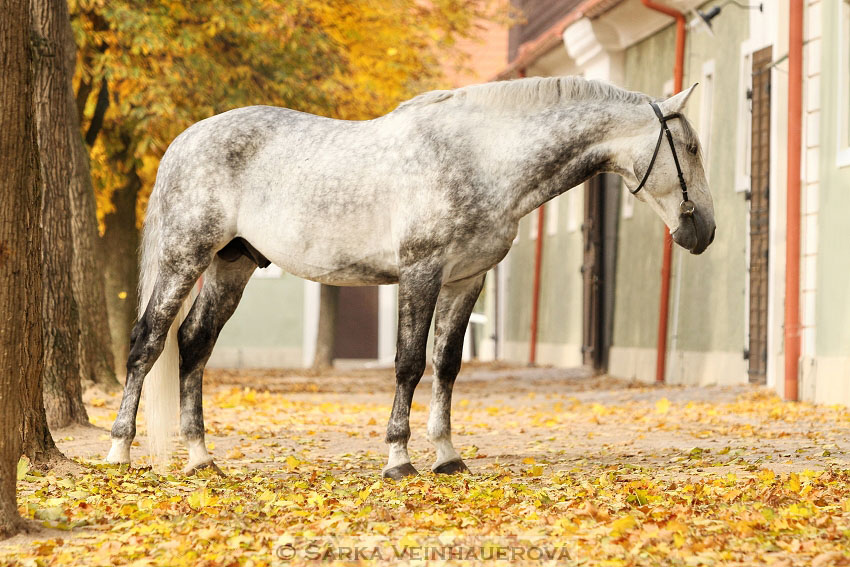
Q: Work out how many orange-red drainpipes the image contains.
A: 3